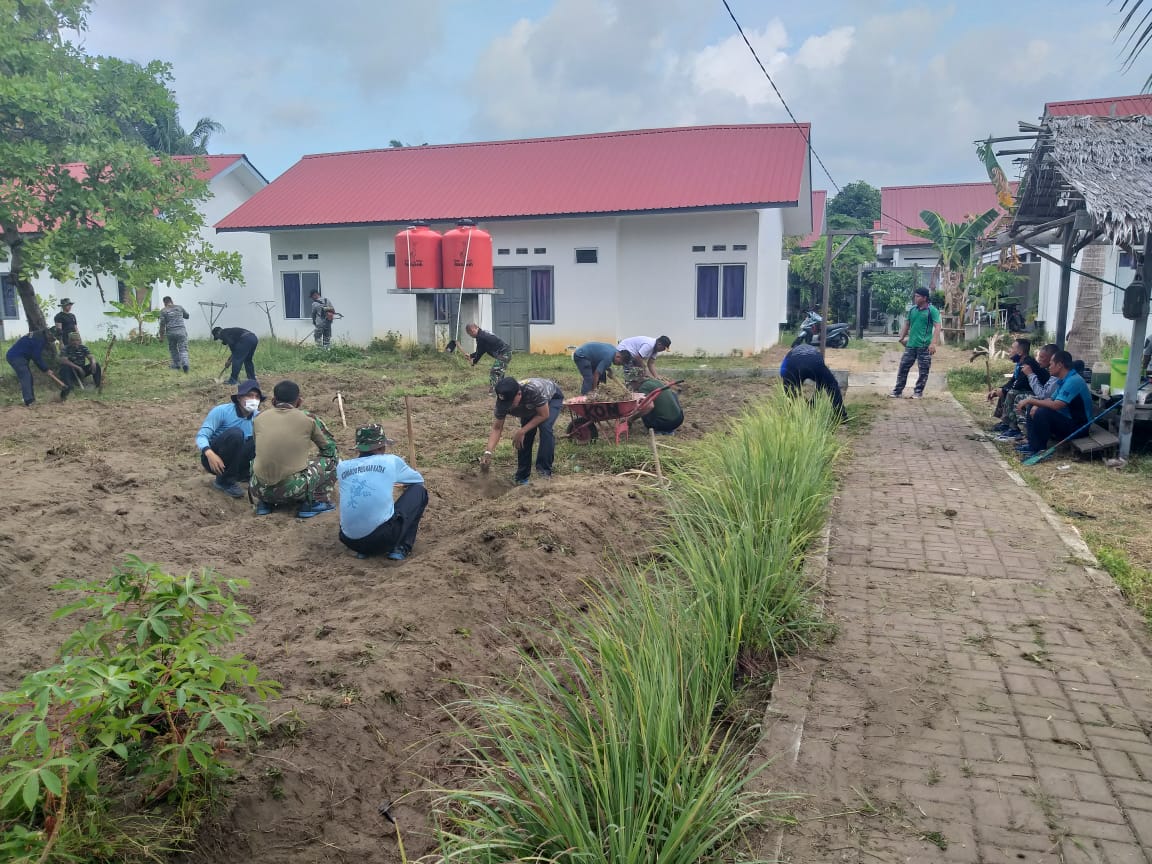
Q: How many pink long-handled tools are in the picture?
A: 0